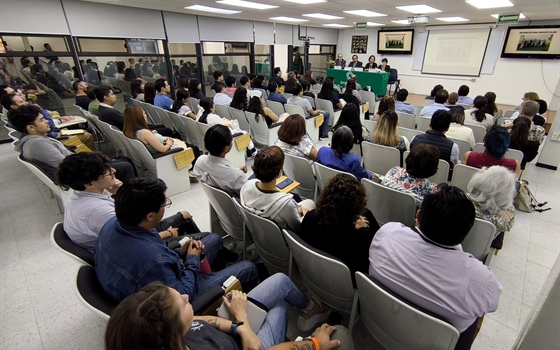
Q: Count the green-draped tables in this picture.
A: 1